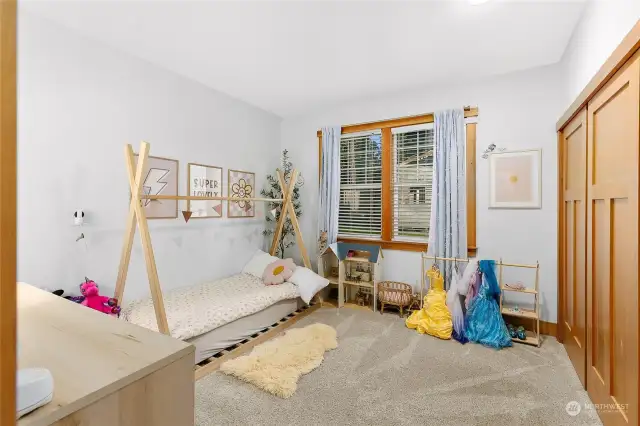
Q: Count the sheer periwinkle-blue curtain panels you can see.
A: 2